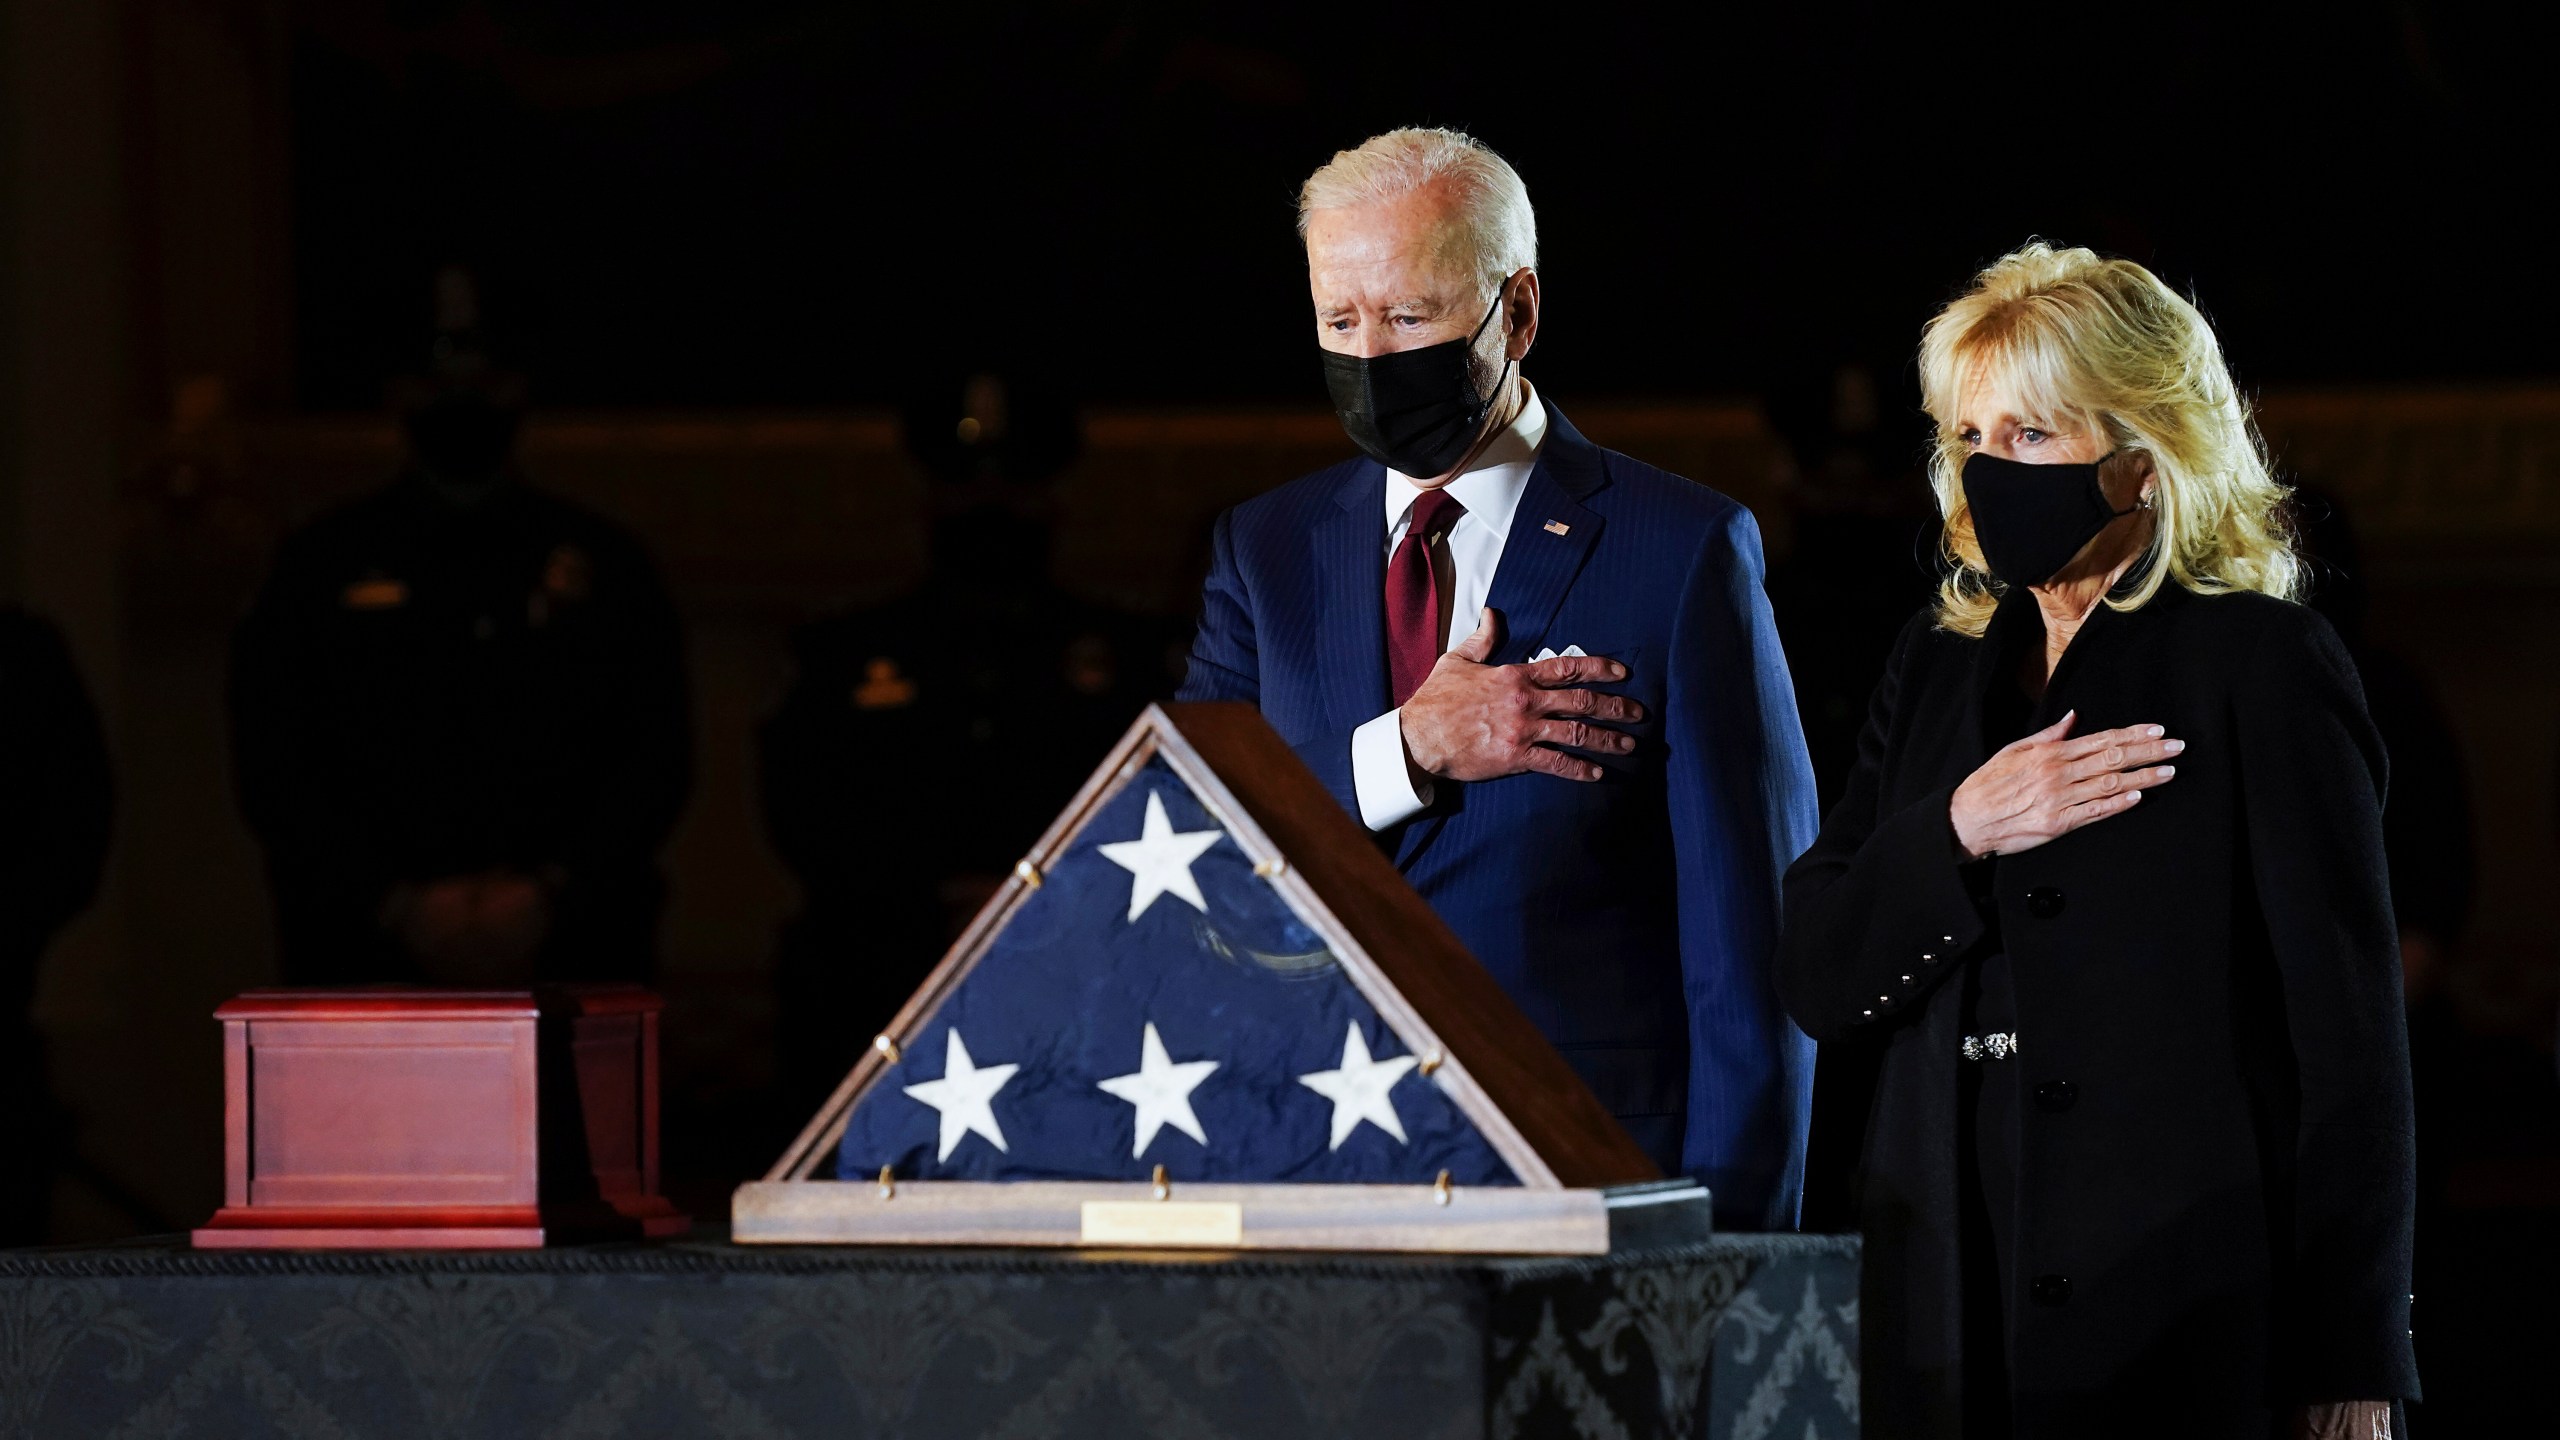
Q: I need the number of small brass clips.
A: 7